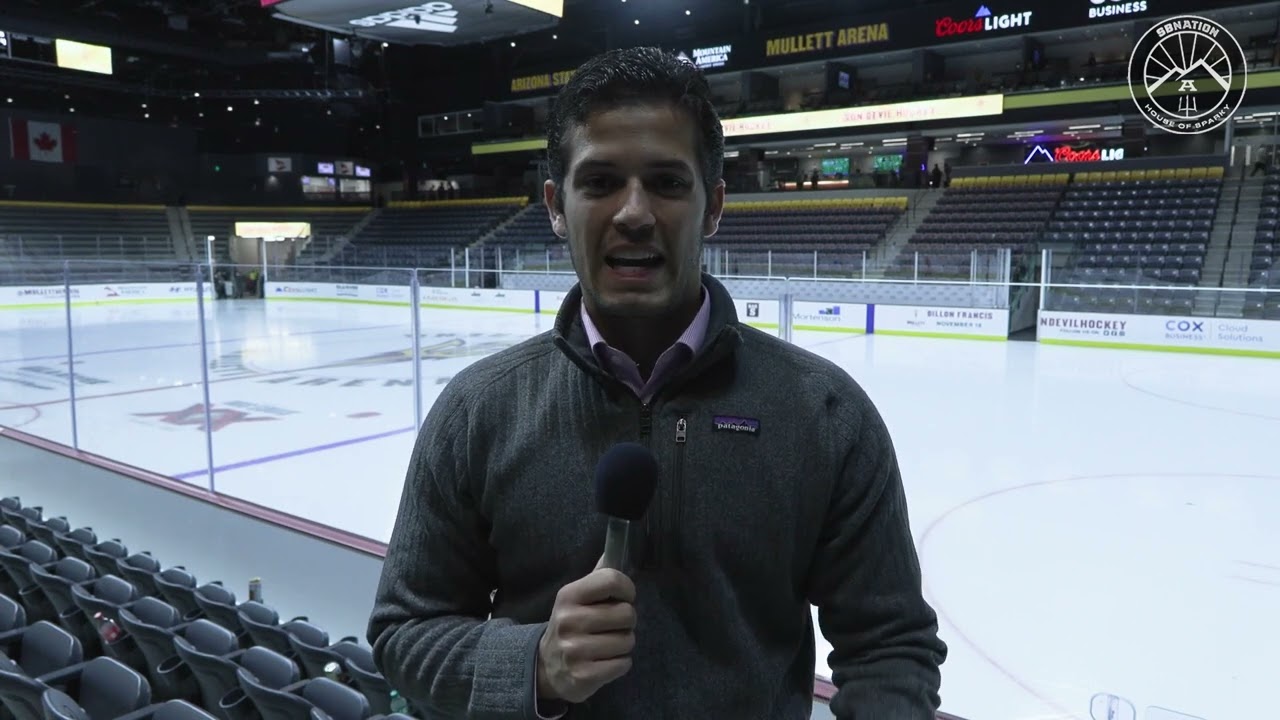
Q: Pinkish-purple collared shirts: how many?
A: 1